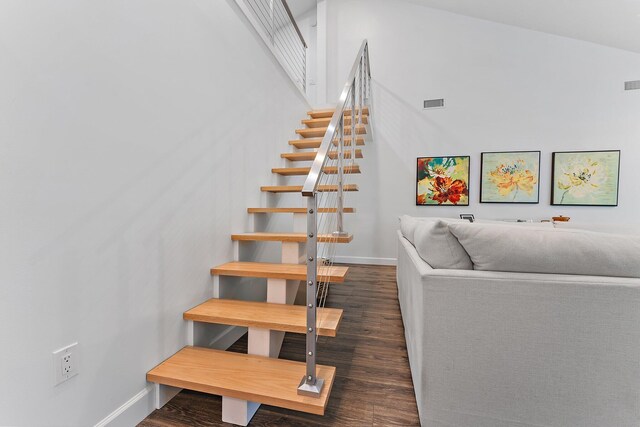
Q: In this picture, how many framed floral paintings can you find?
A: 3